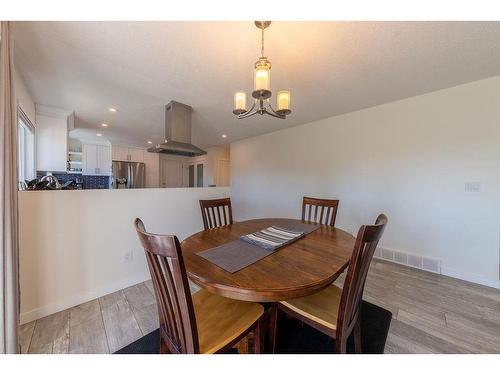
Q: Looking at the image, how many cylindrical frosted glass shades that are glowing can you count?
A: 3